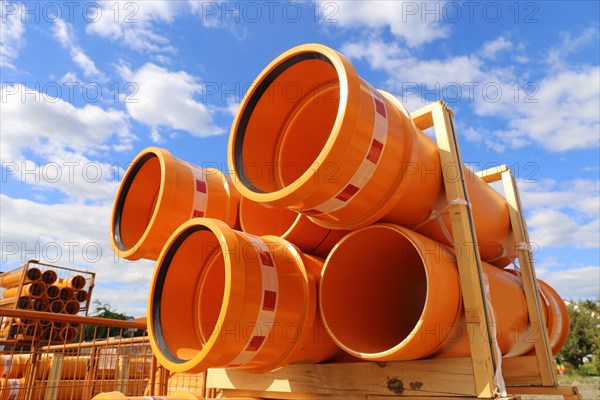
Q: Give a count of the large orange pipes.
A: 5